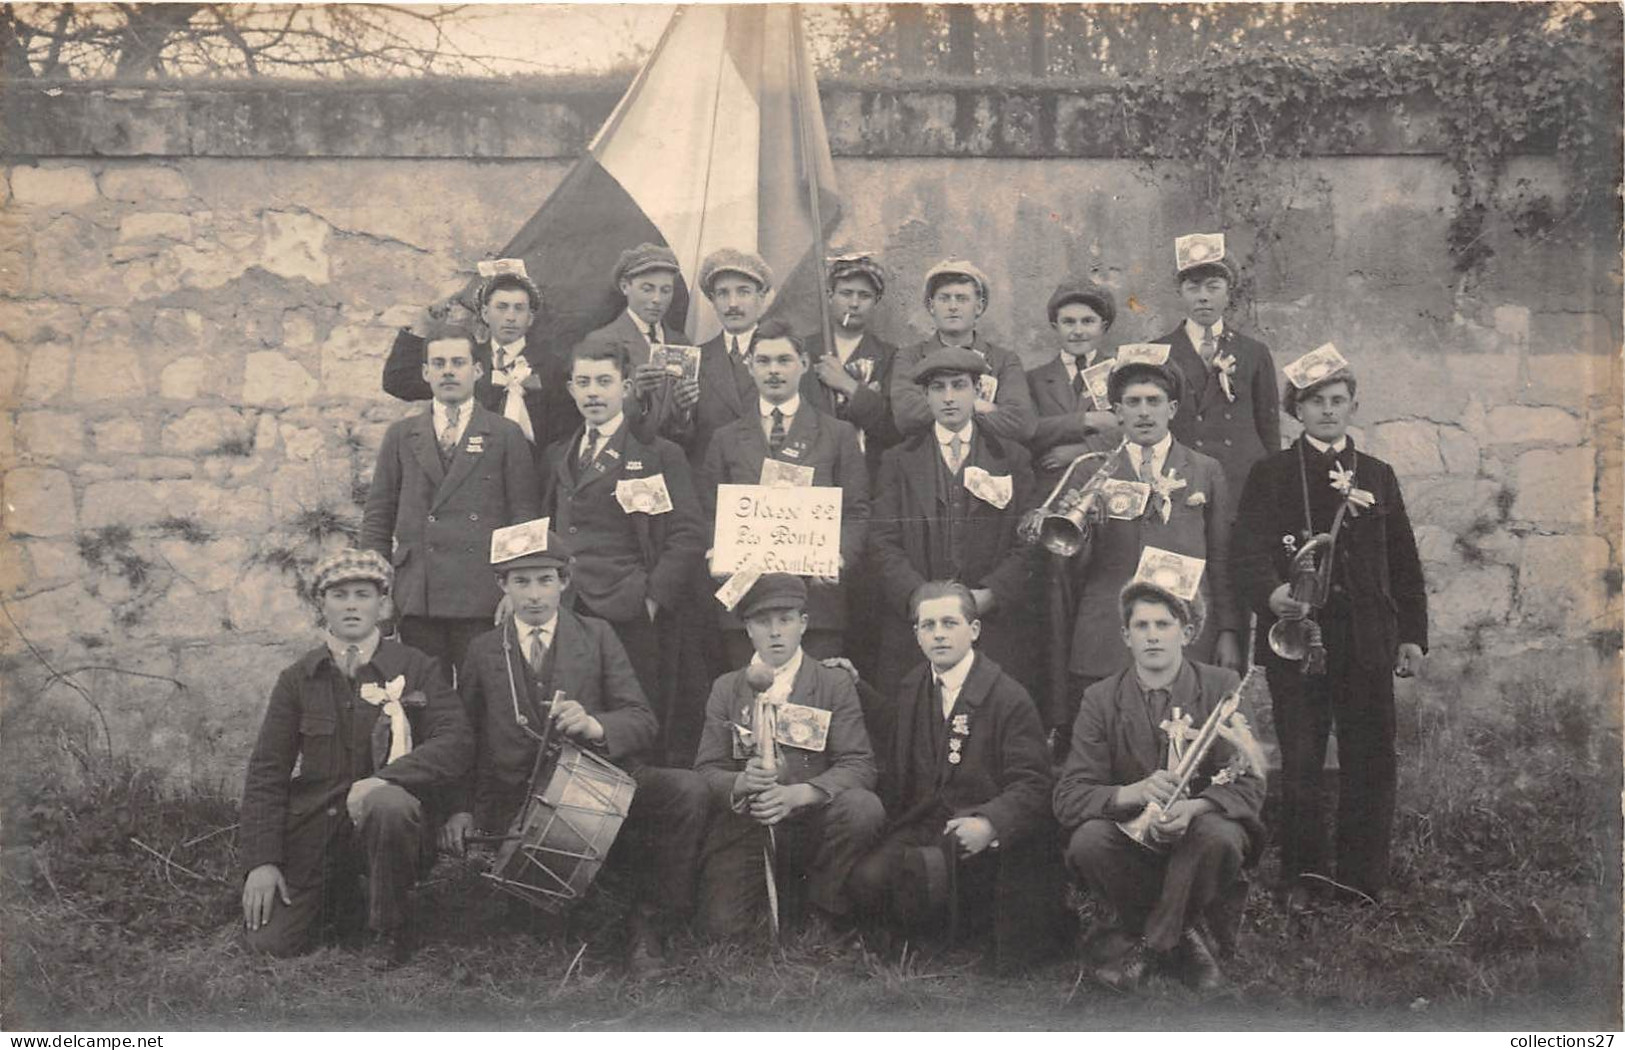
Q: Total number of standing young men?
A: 13